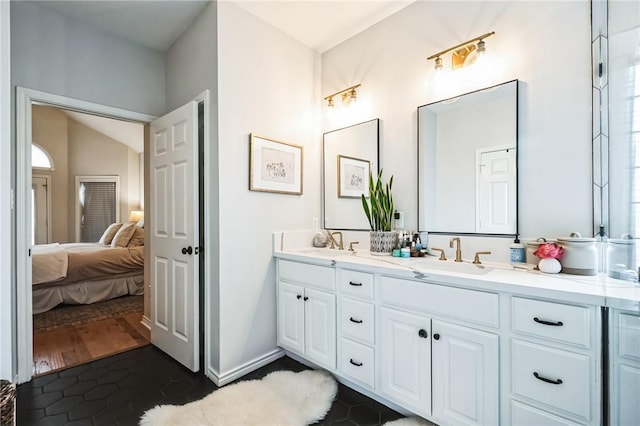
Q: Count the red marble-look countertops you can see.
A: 0